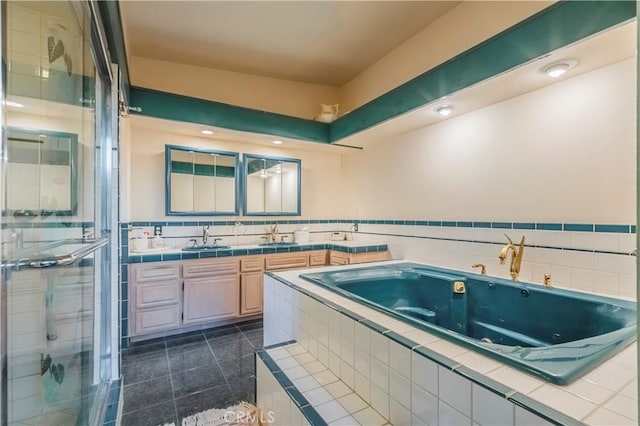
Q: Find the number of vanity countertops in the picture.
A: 1